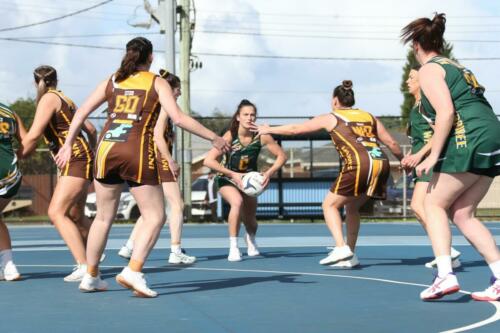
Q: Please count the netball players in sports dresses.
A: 8